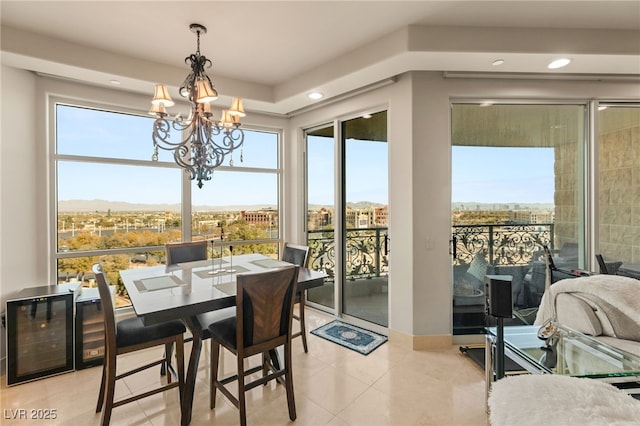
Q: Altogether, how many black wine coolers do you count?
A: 2